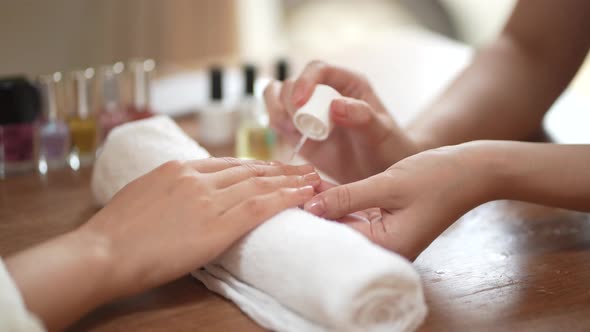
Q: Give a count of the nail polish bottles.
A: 8